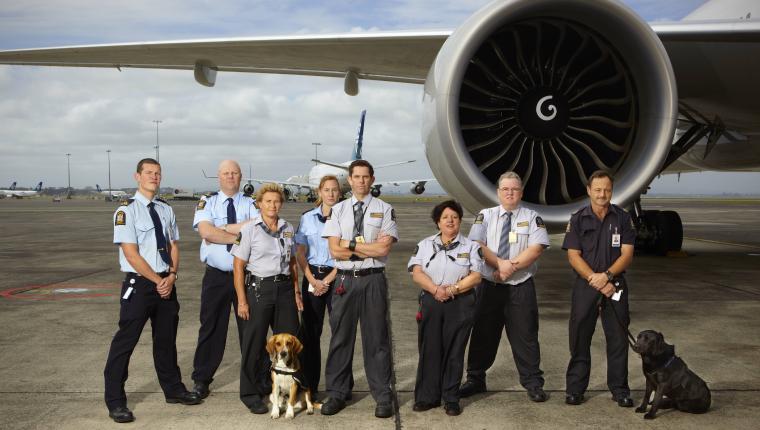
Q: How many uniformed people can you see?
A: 8